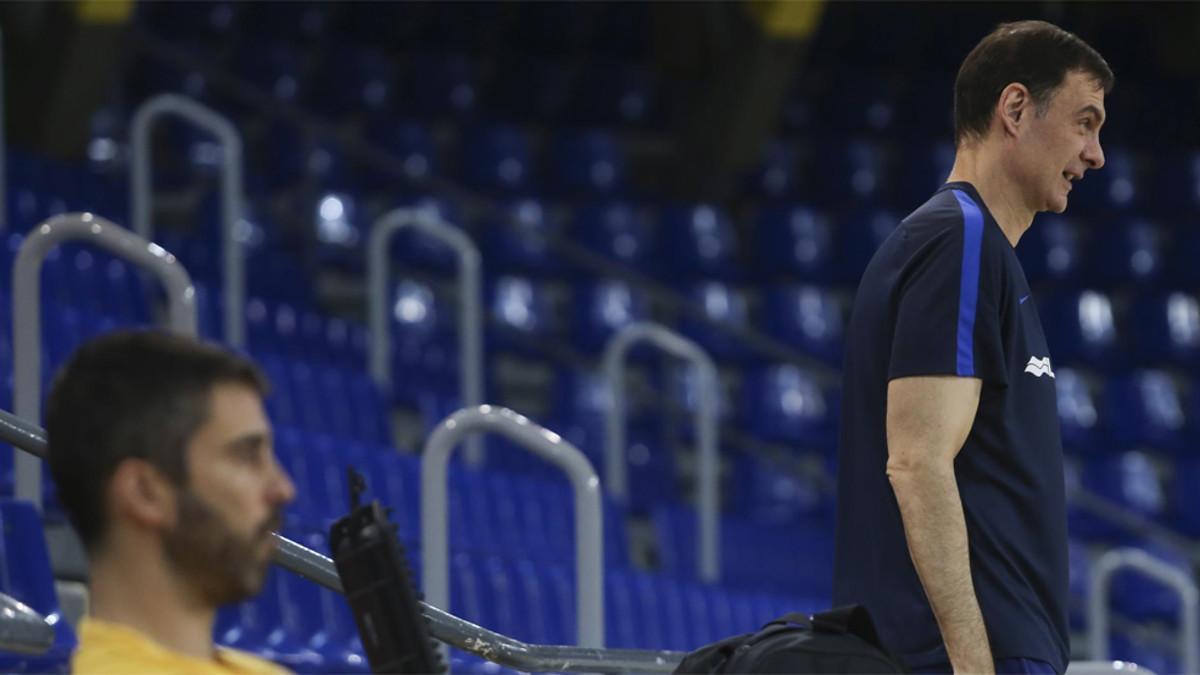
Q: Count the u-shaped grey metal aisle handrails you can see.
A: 6